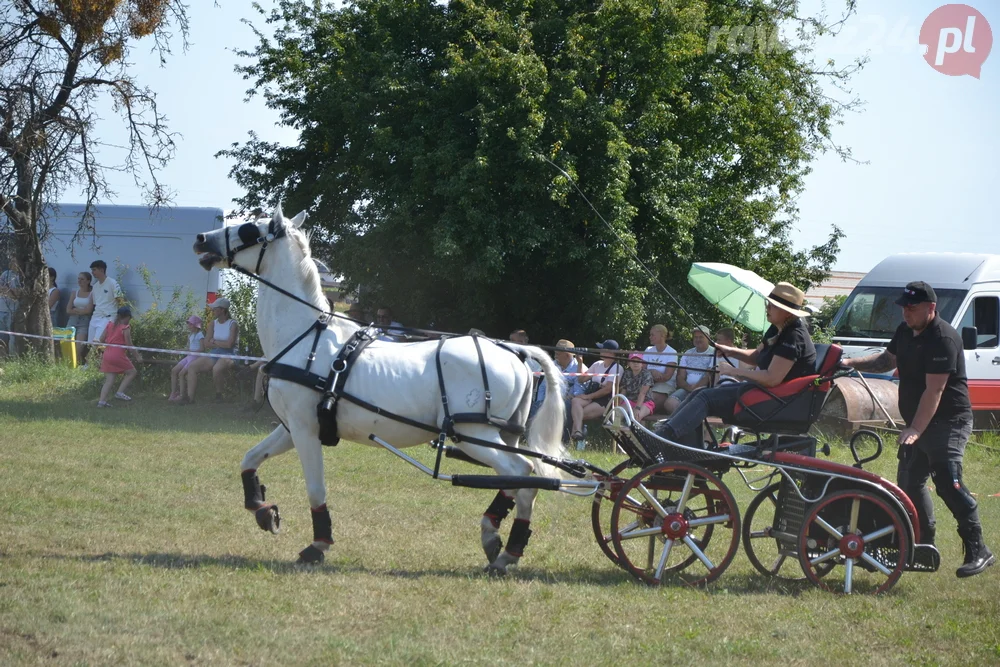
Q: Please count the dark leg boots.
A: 4